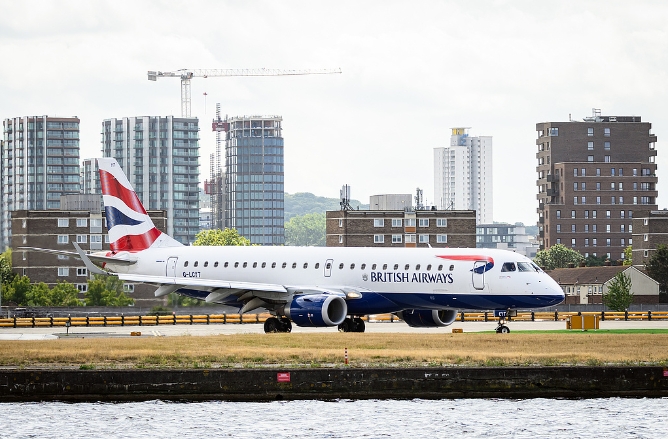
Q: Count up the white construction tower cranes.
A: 1